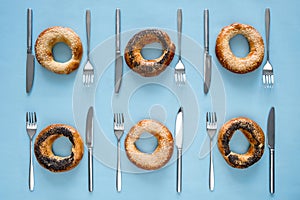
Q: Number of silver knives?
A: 6